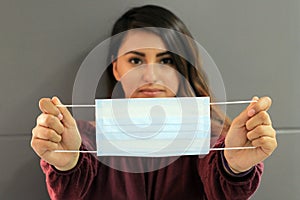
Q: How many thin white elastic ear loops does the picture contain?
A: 2